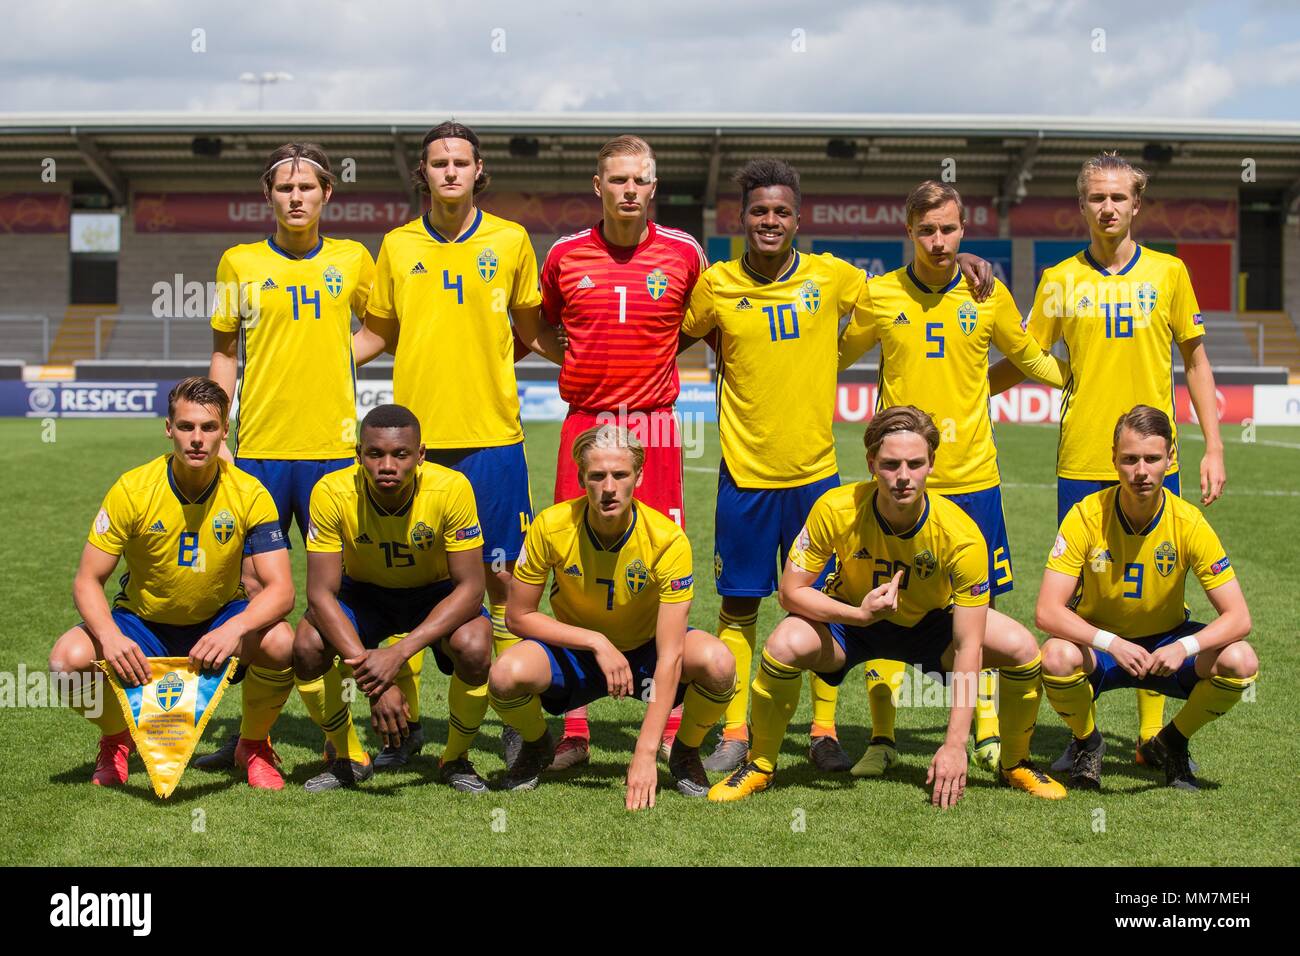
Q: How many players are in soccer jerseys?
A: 11